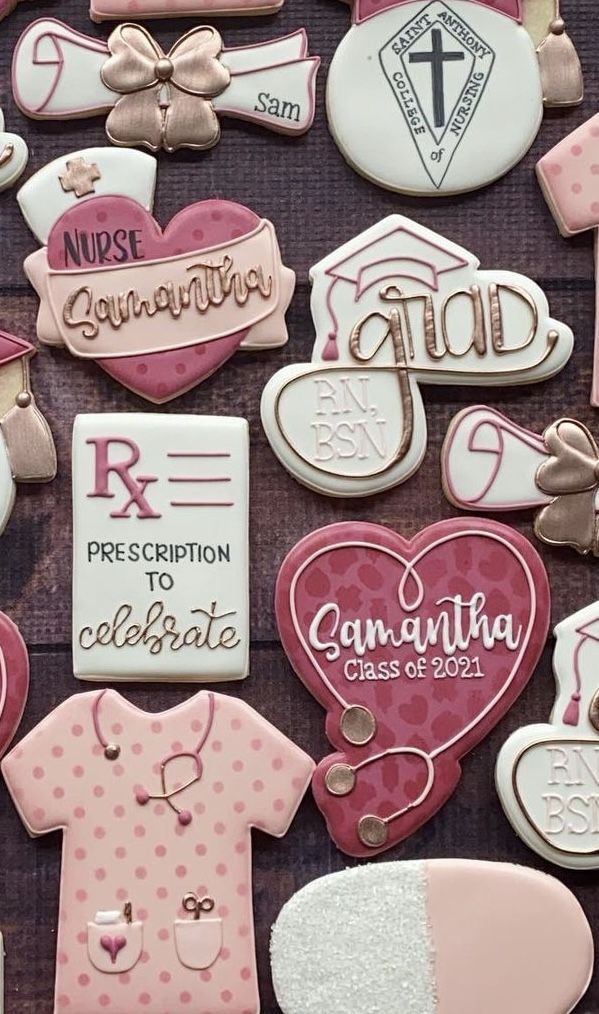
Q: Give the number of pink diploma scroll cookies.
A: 2